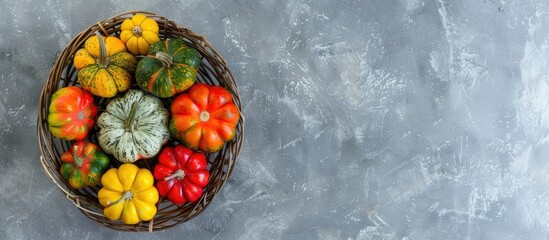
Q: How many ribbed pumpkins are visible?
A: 9